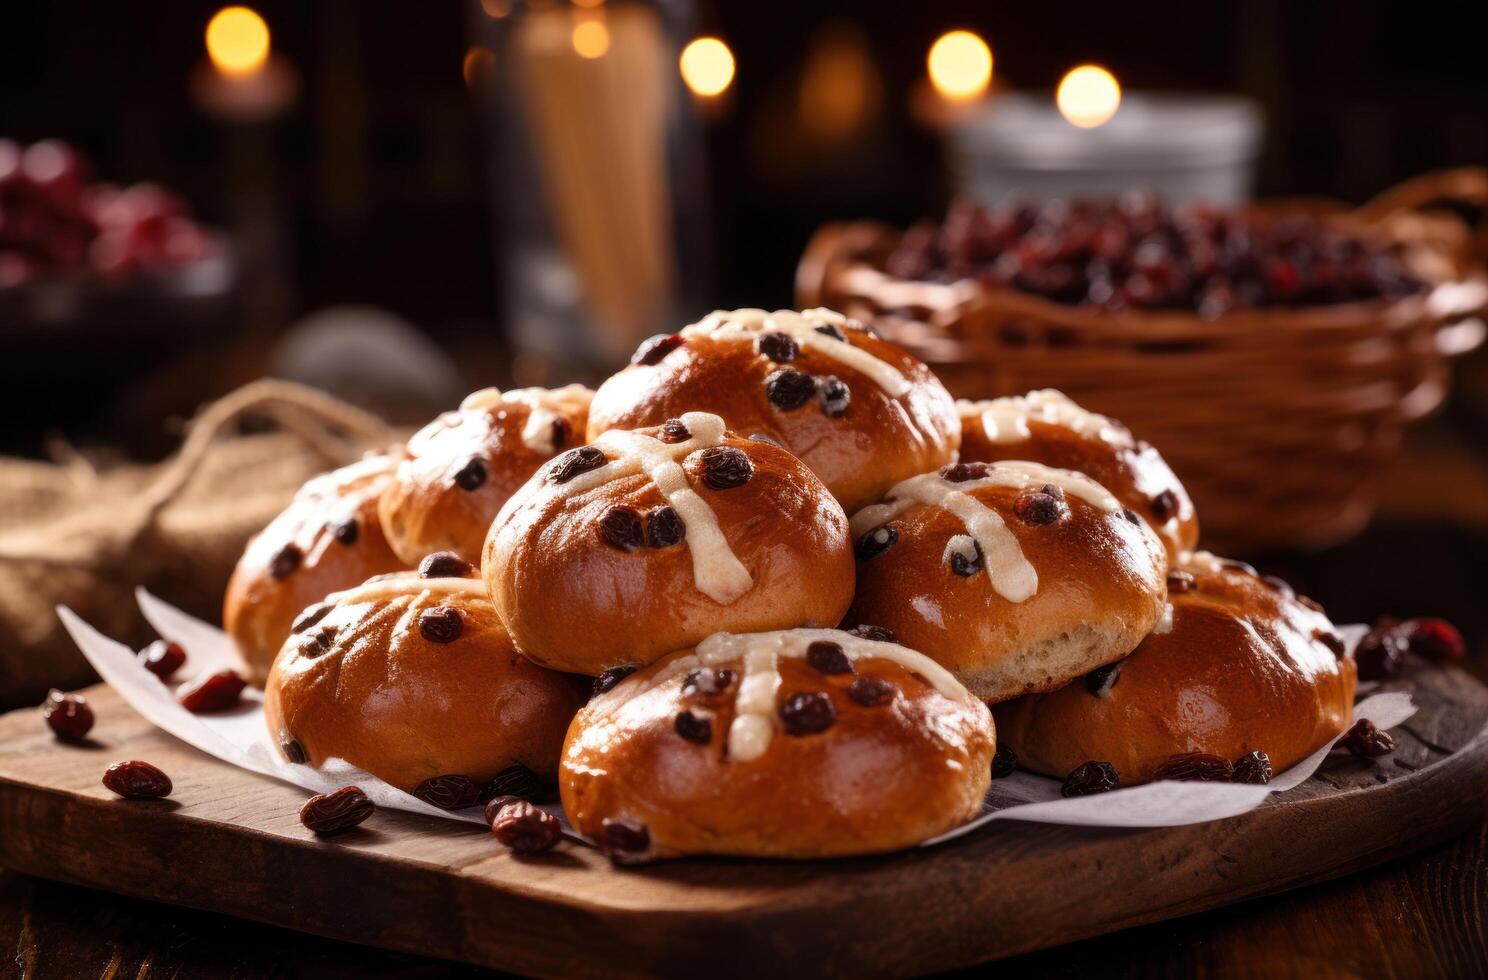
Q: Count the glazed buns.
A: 9